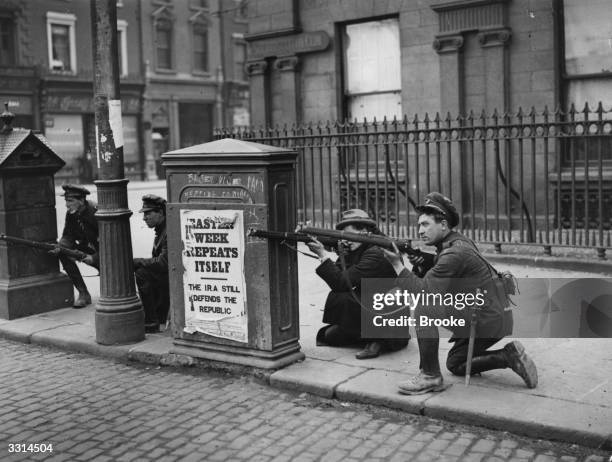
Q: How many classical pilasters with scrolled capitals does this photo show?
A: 4